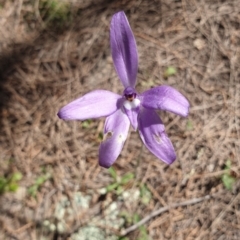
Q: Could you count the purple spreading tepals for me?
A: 5